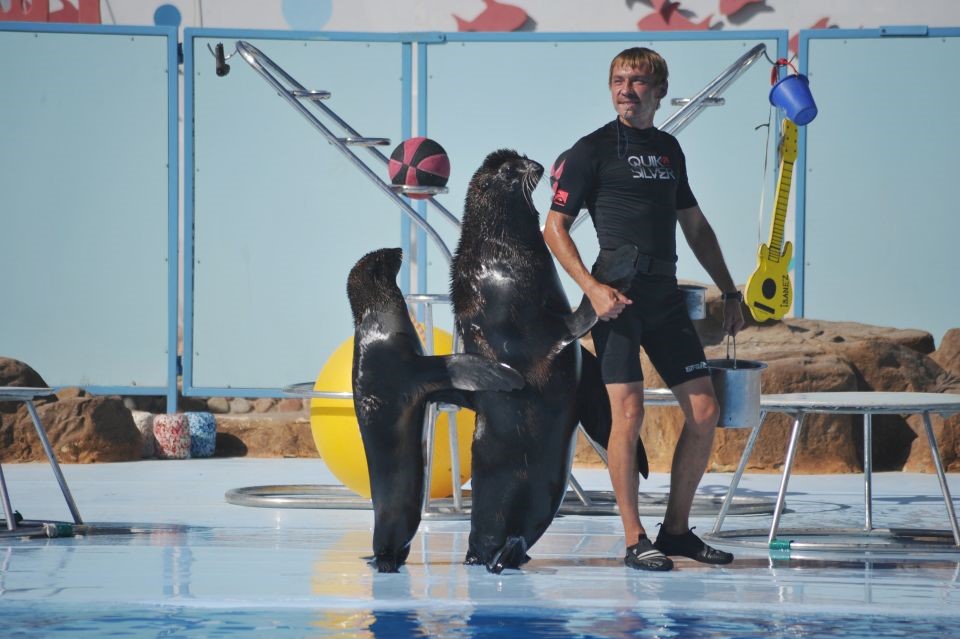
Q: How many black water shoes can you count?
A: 2